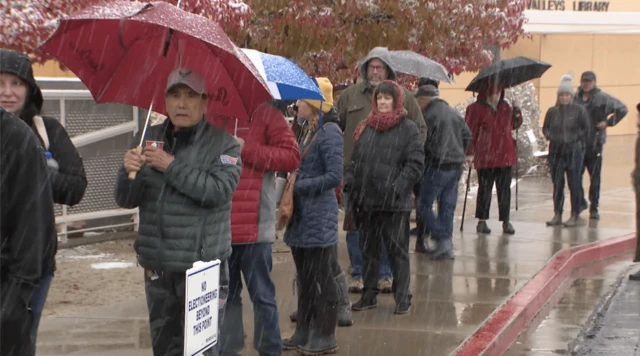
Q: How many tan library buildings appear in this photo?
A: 1